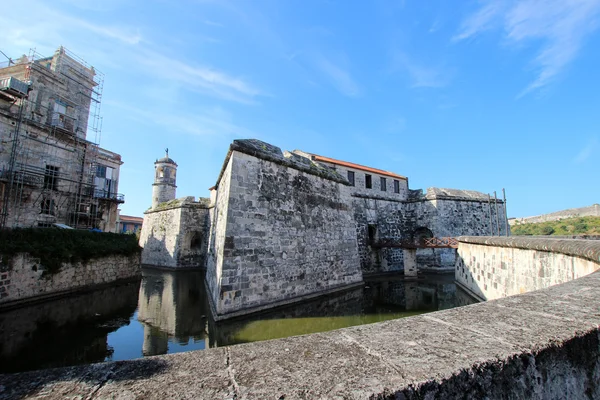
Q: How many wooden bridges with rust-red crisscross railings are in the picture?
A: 1